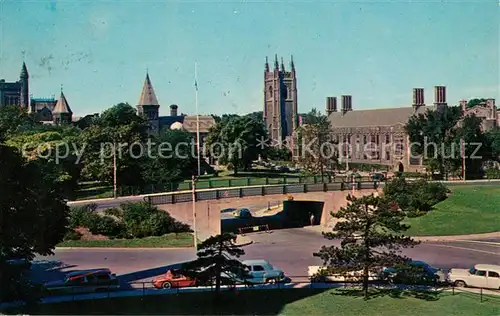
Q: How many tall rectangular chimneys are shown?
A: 4